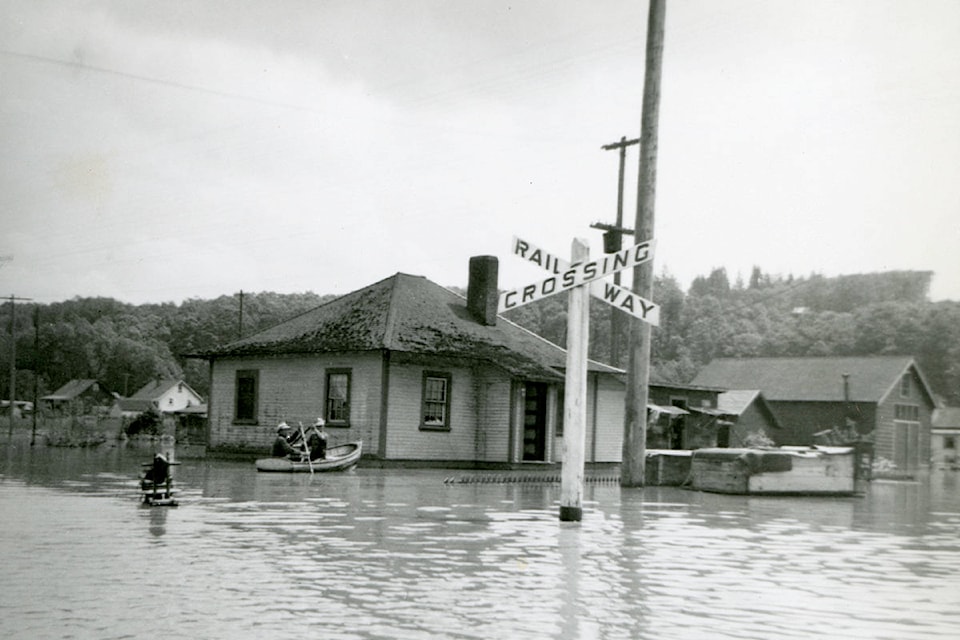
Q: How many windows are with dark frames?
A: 3